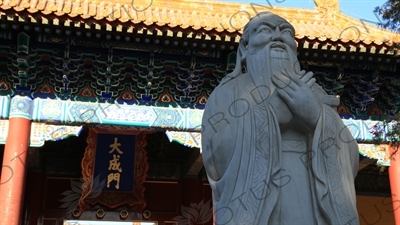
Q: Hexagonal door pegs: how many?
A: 4